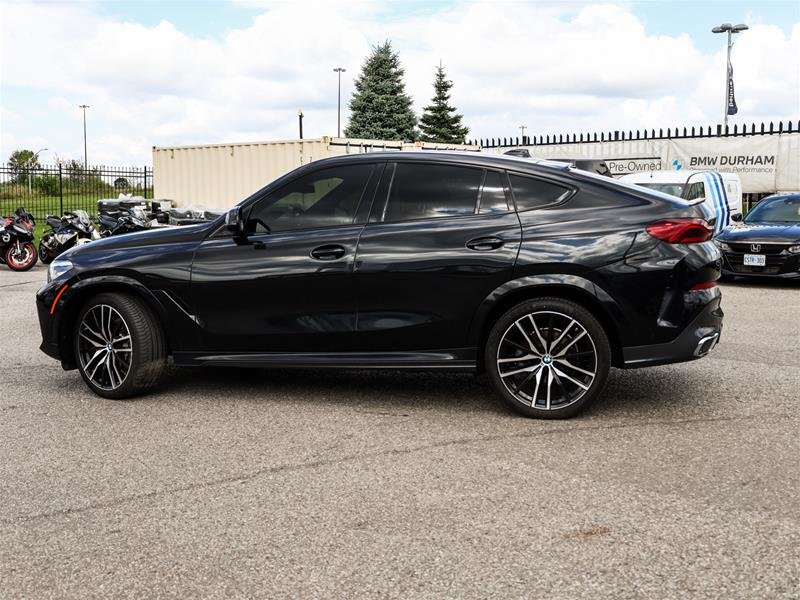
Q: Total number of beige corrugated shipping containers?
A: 2